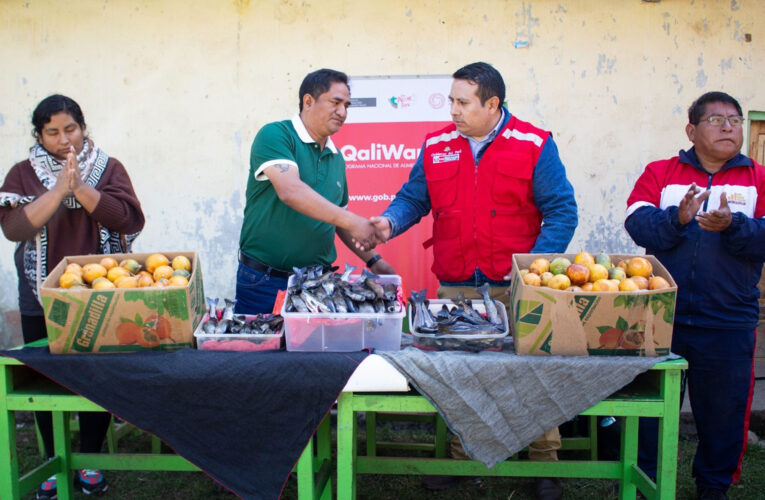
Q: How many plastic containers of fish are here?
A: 3